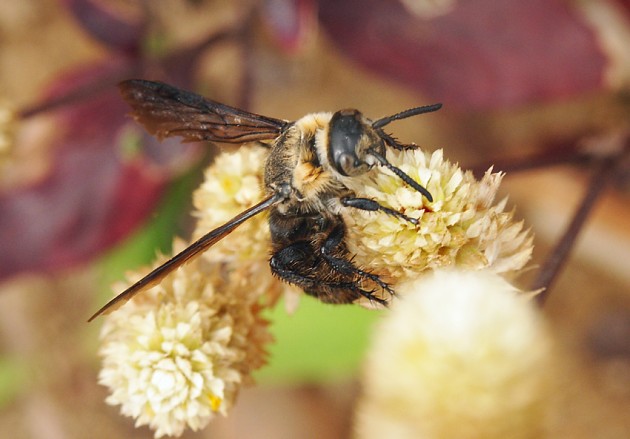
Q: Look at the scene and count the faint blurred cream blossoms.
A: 1